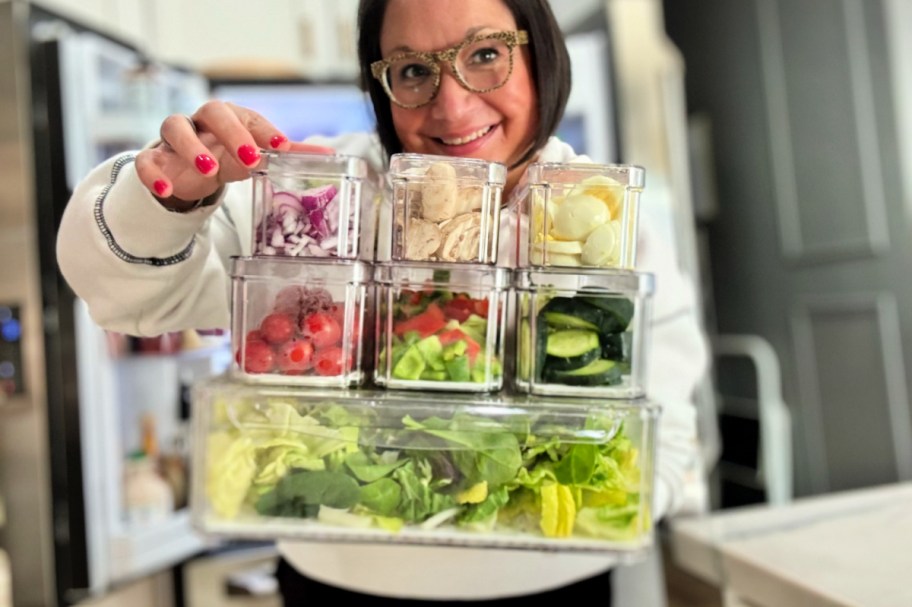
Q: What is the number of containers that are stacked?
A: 7